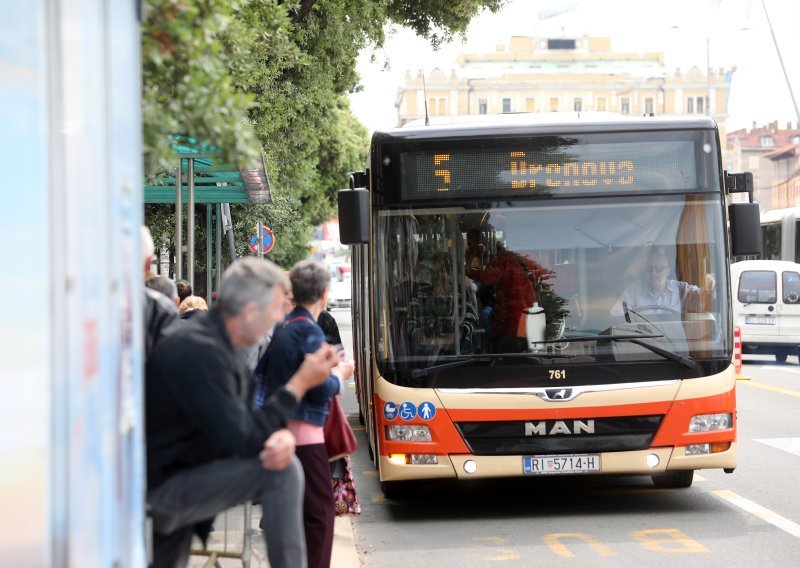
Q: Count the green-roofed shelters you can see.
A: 1